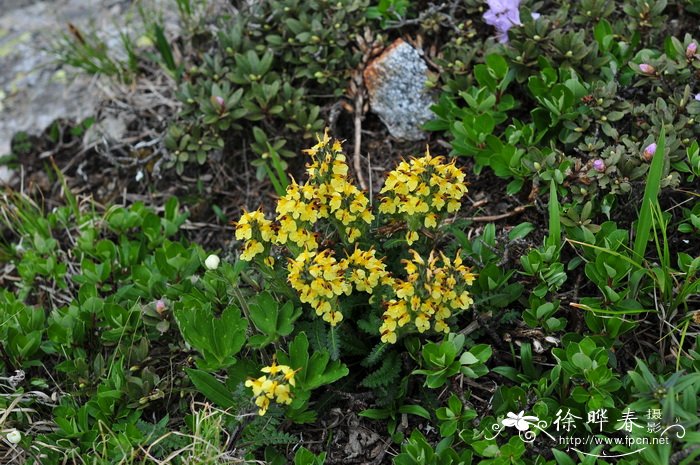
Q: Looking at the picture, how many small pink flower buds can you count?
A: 6